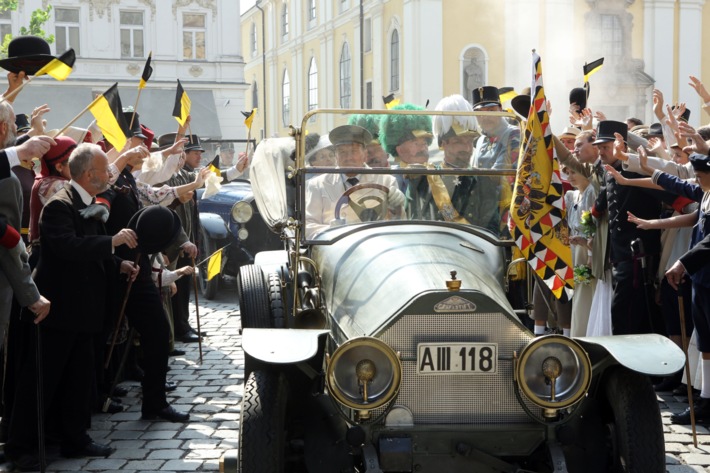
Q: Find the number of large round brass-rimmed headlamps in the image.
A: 2